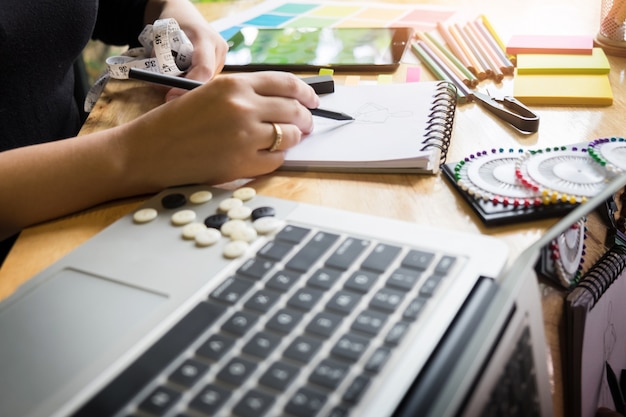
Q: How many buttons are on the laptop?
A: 15